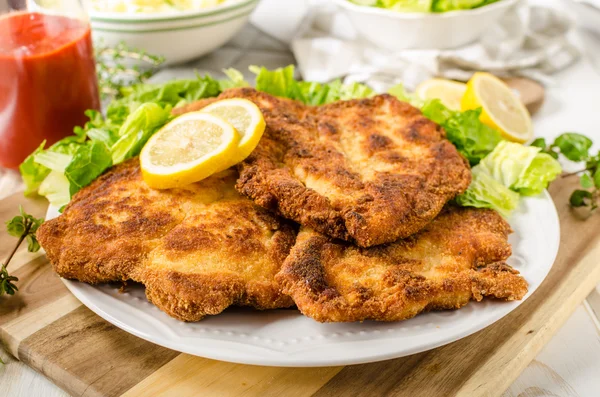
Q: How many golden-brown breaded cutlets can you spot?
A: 3